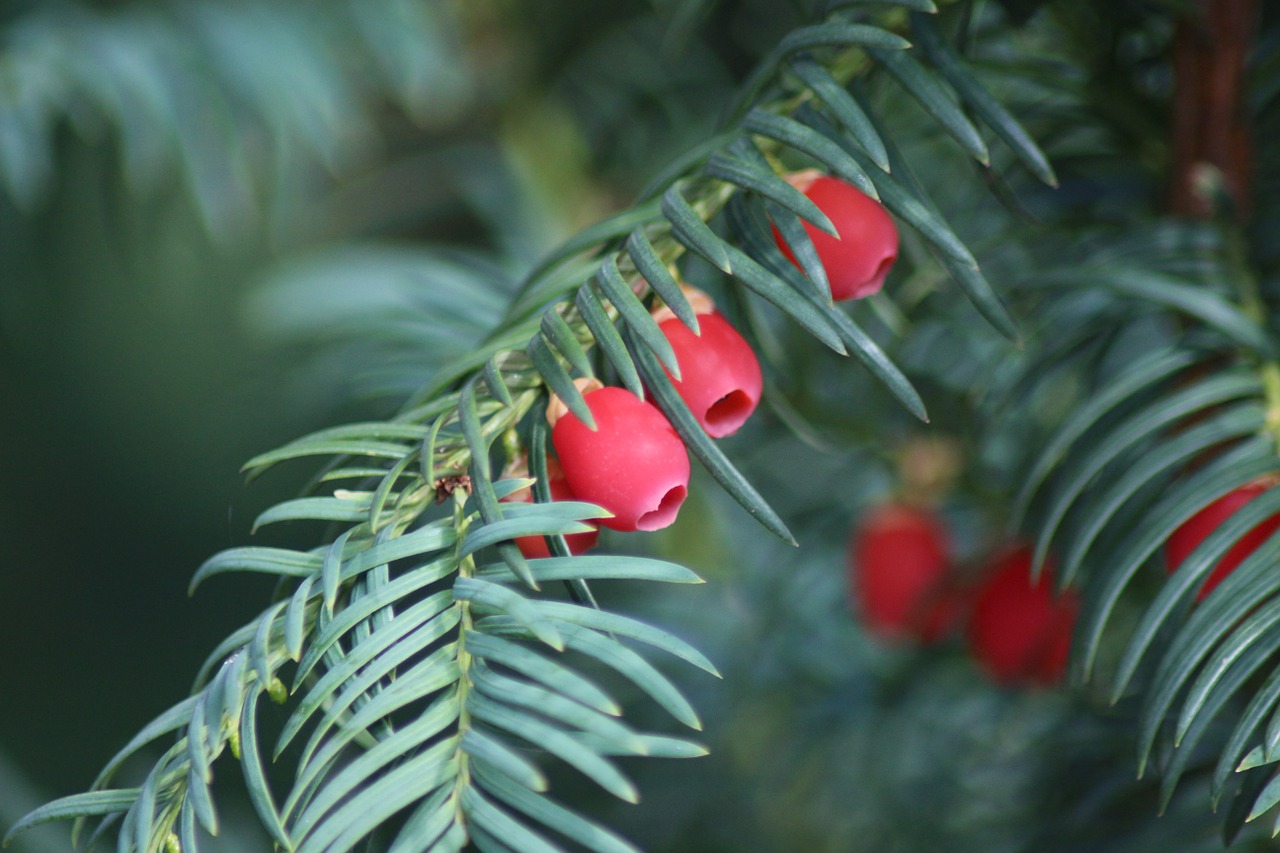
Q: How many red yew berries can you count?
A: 7